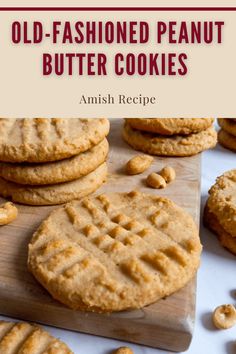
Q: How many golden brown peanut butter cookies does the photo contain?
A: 11